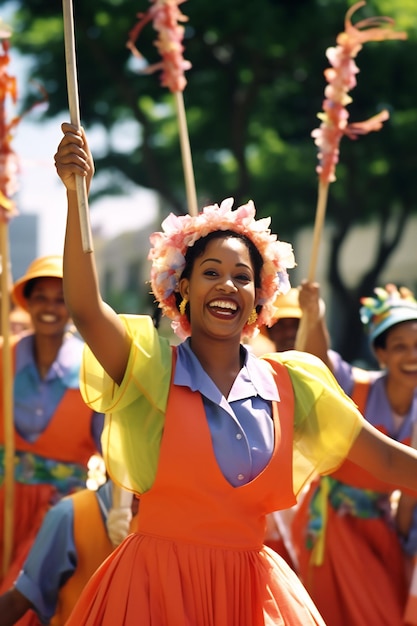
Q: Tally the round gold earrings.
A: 2